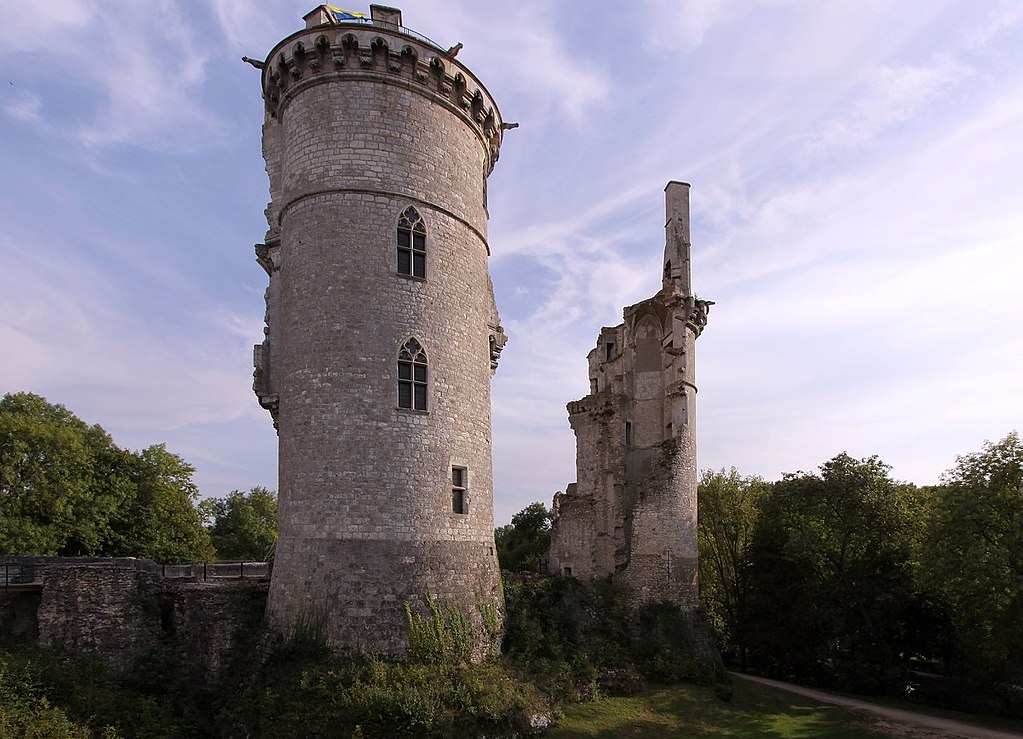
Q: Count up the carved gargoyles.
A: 3